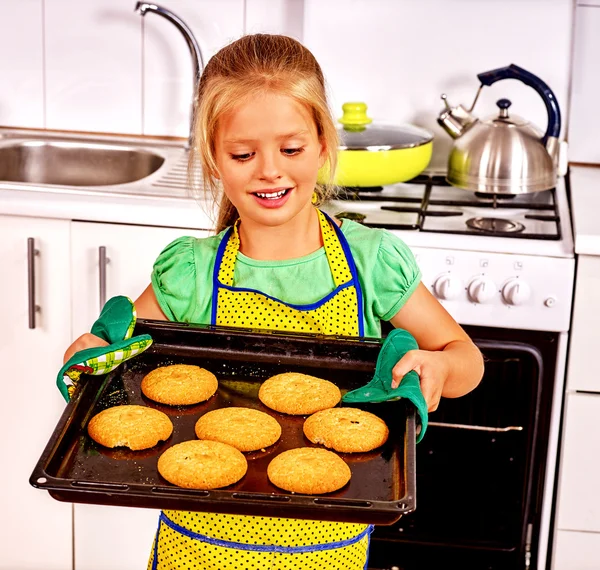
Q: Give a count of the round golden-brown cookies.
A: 7